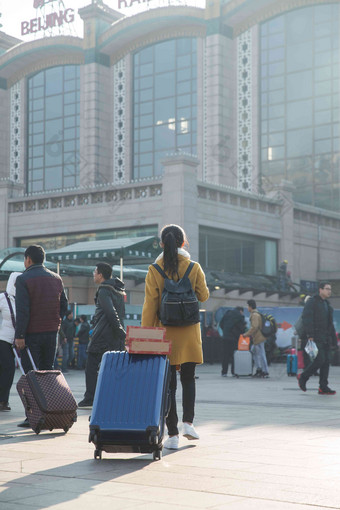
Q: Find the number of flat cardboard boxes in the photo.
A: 2